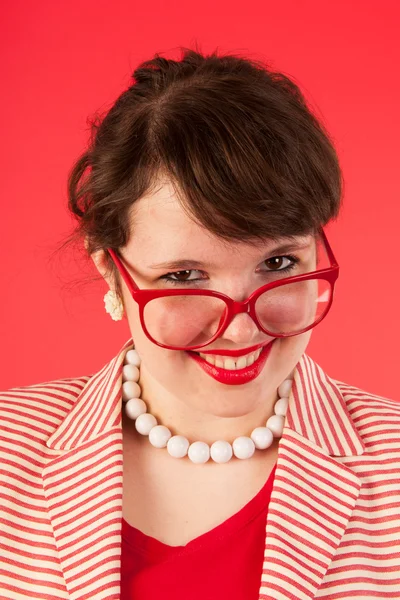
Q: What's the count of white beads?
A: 14